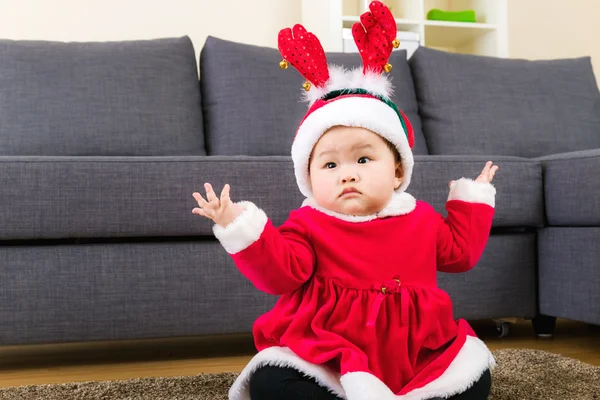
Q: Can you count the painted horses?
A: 0